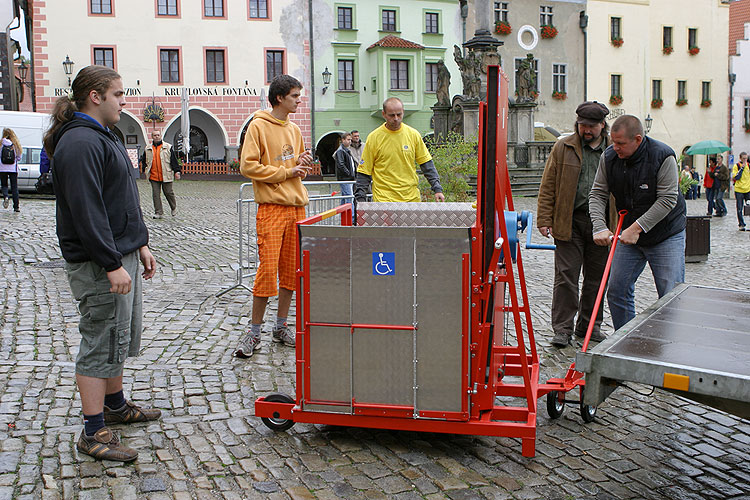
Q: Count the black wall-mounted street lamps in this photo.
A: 4